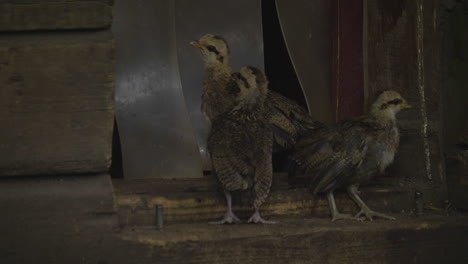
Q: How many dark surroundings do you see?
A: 1